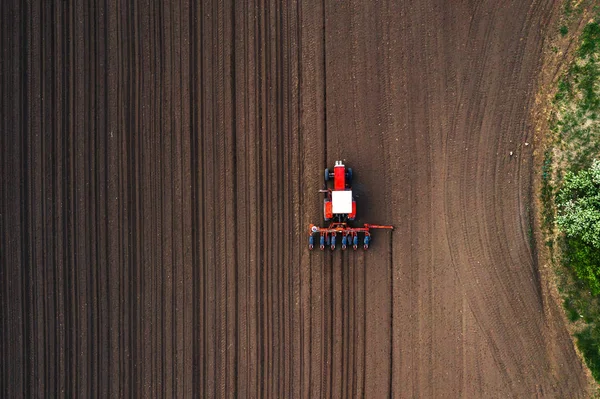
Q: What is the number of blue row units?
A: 6